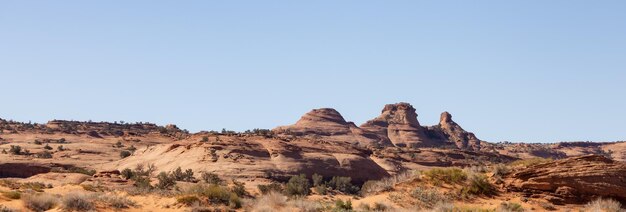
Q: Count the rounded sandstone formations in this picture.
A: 3